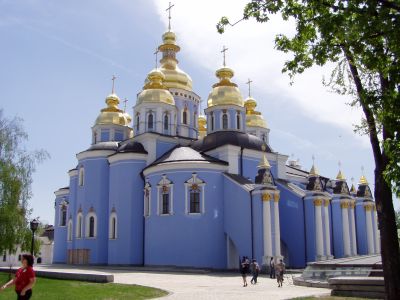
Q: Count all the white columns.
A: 8